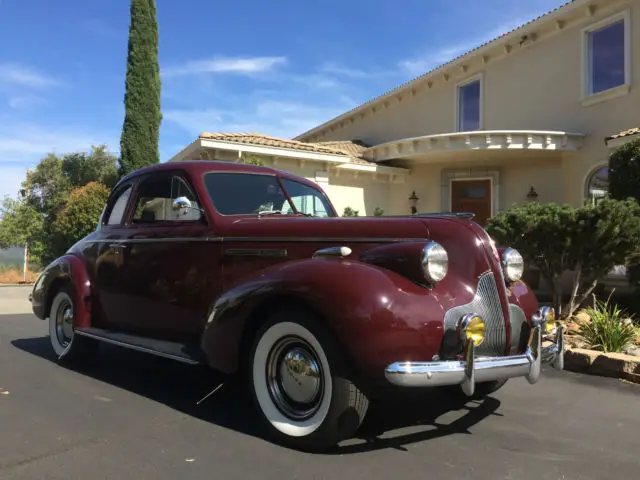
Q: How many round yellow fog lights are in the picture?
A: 2